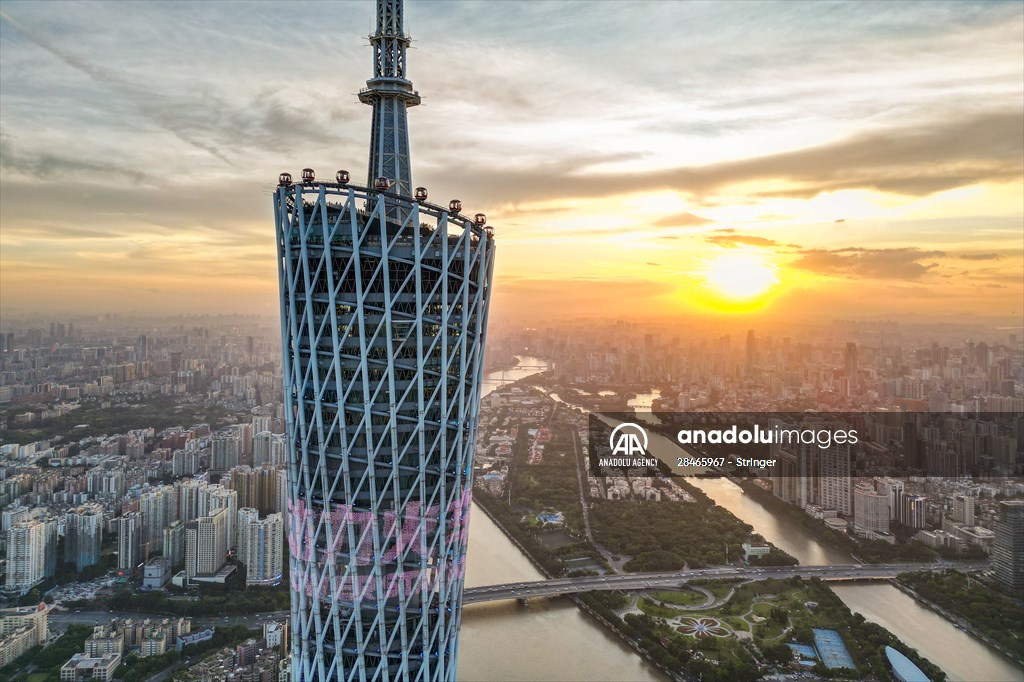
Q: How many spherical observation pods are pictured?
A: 8